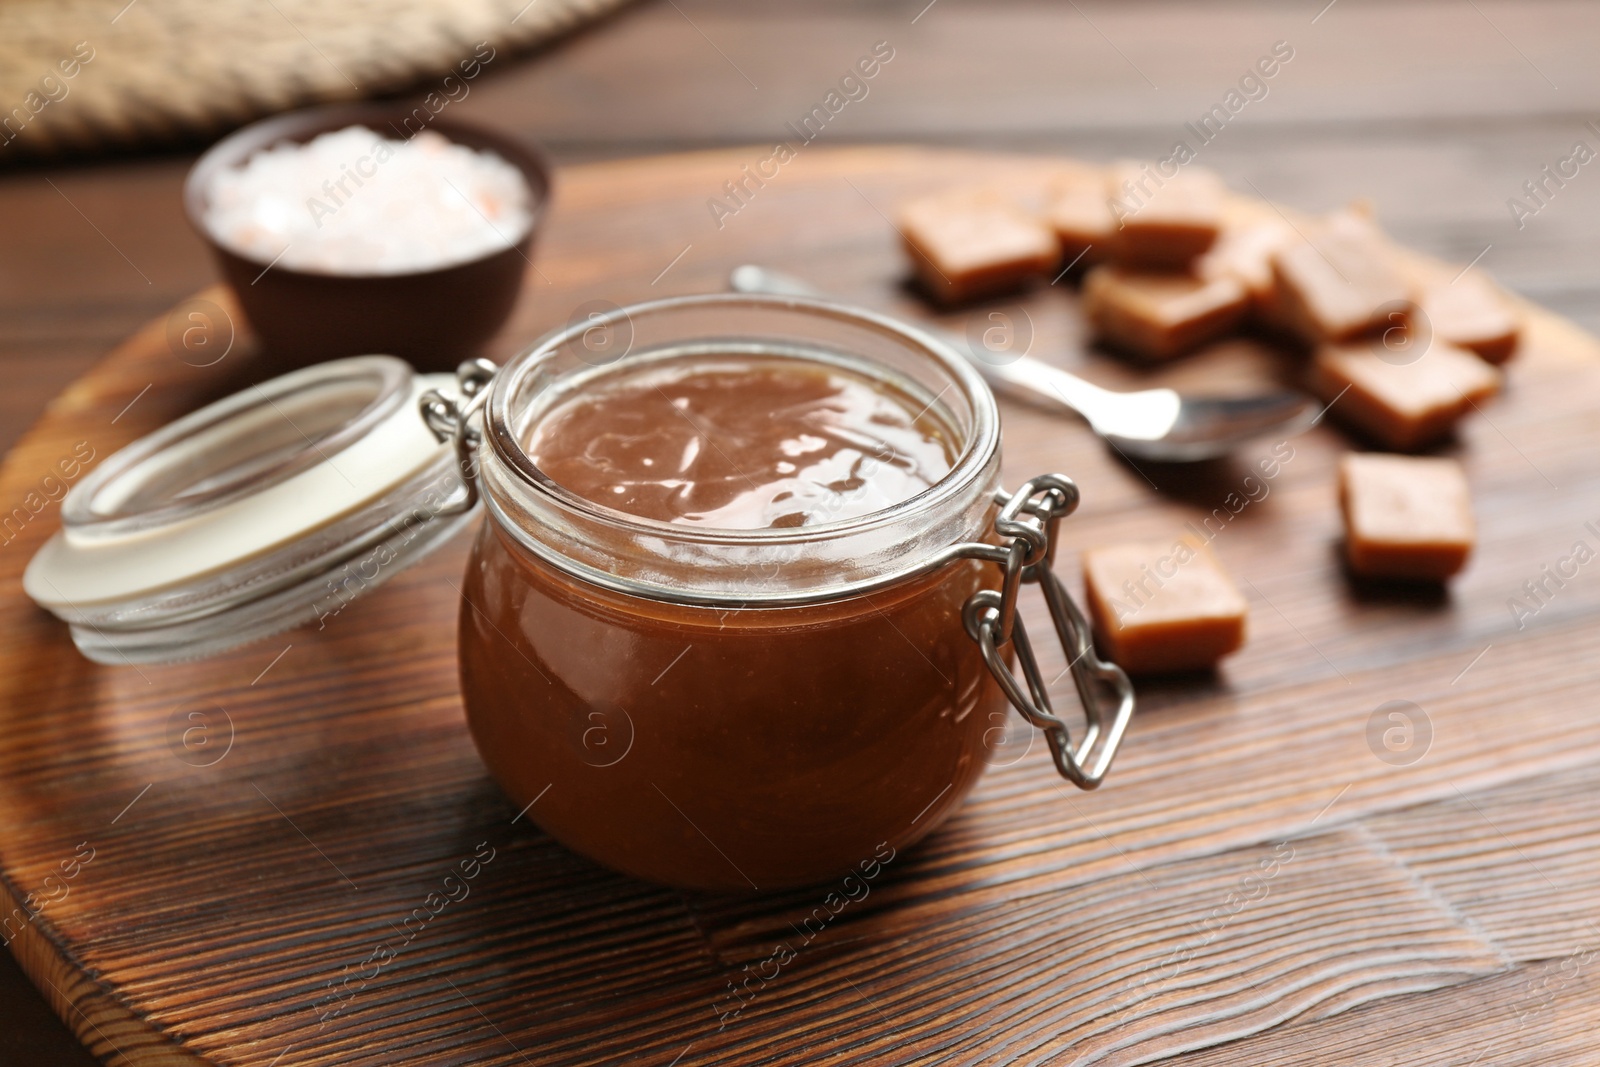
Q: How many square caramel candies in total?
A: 10